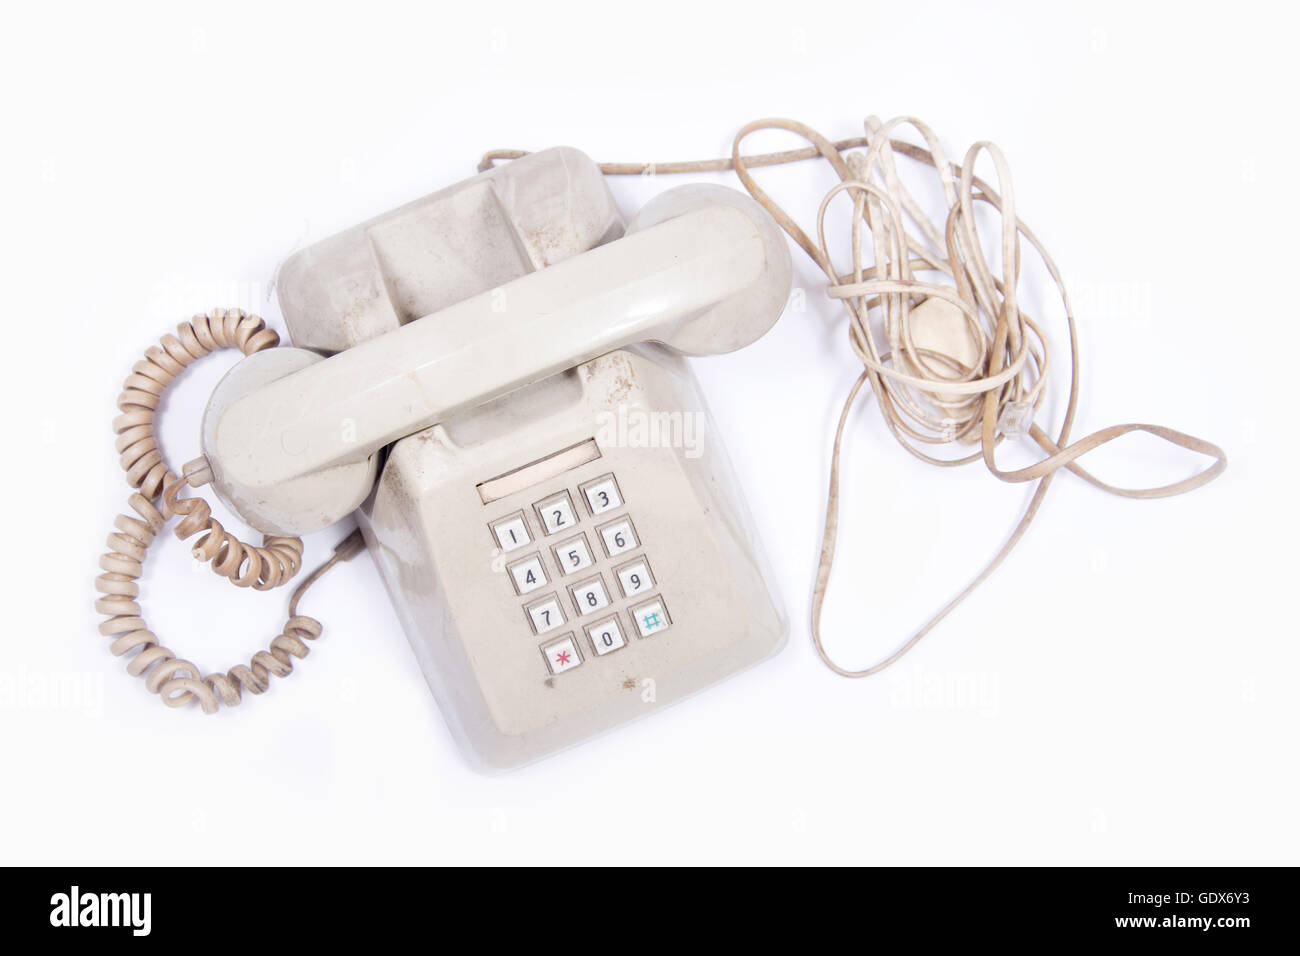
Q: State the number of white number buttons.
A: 10